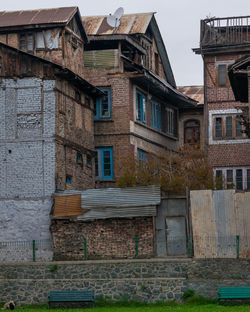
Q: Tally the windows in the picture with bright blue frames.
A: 5